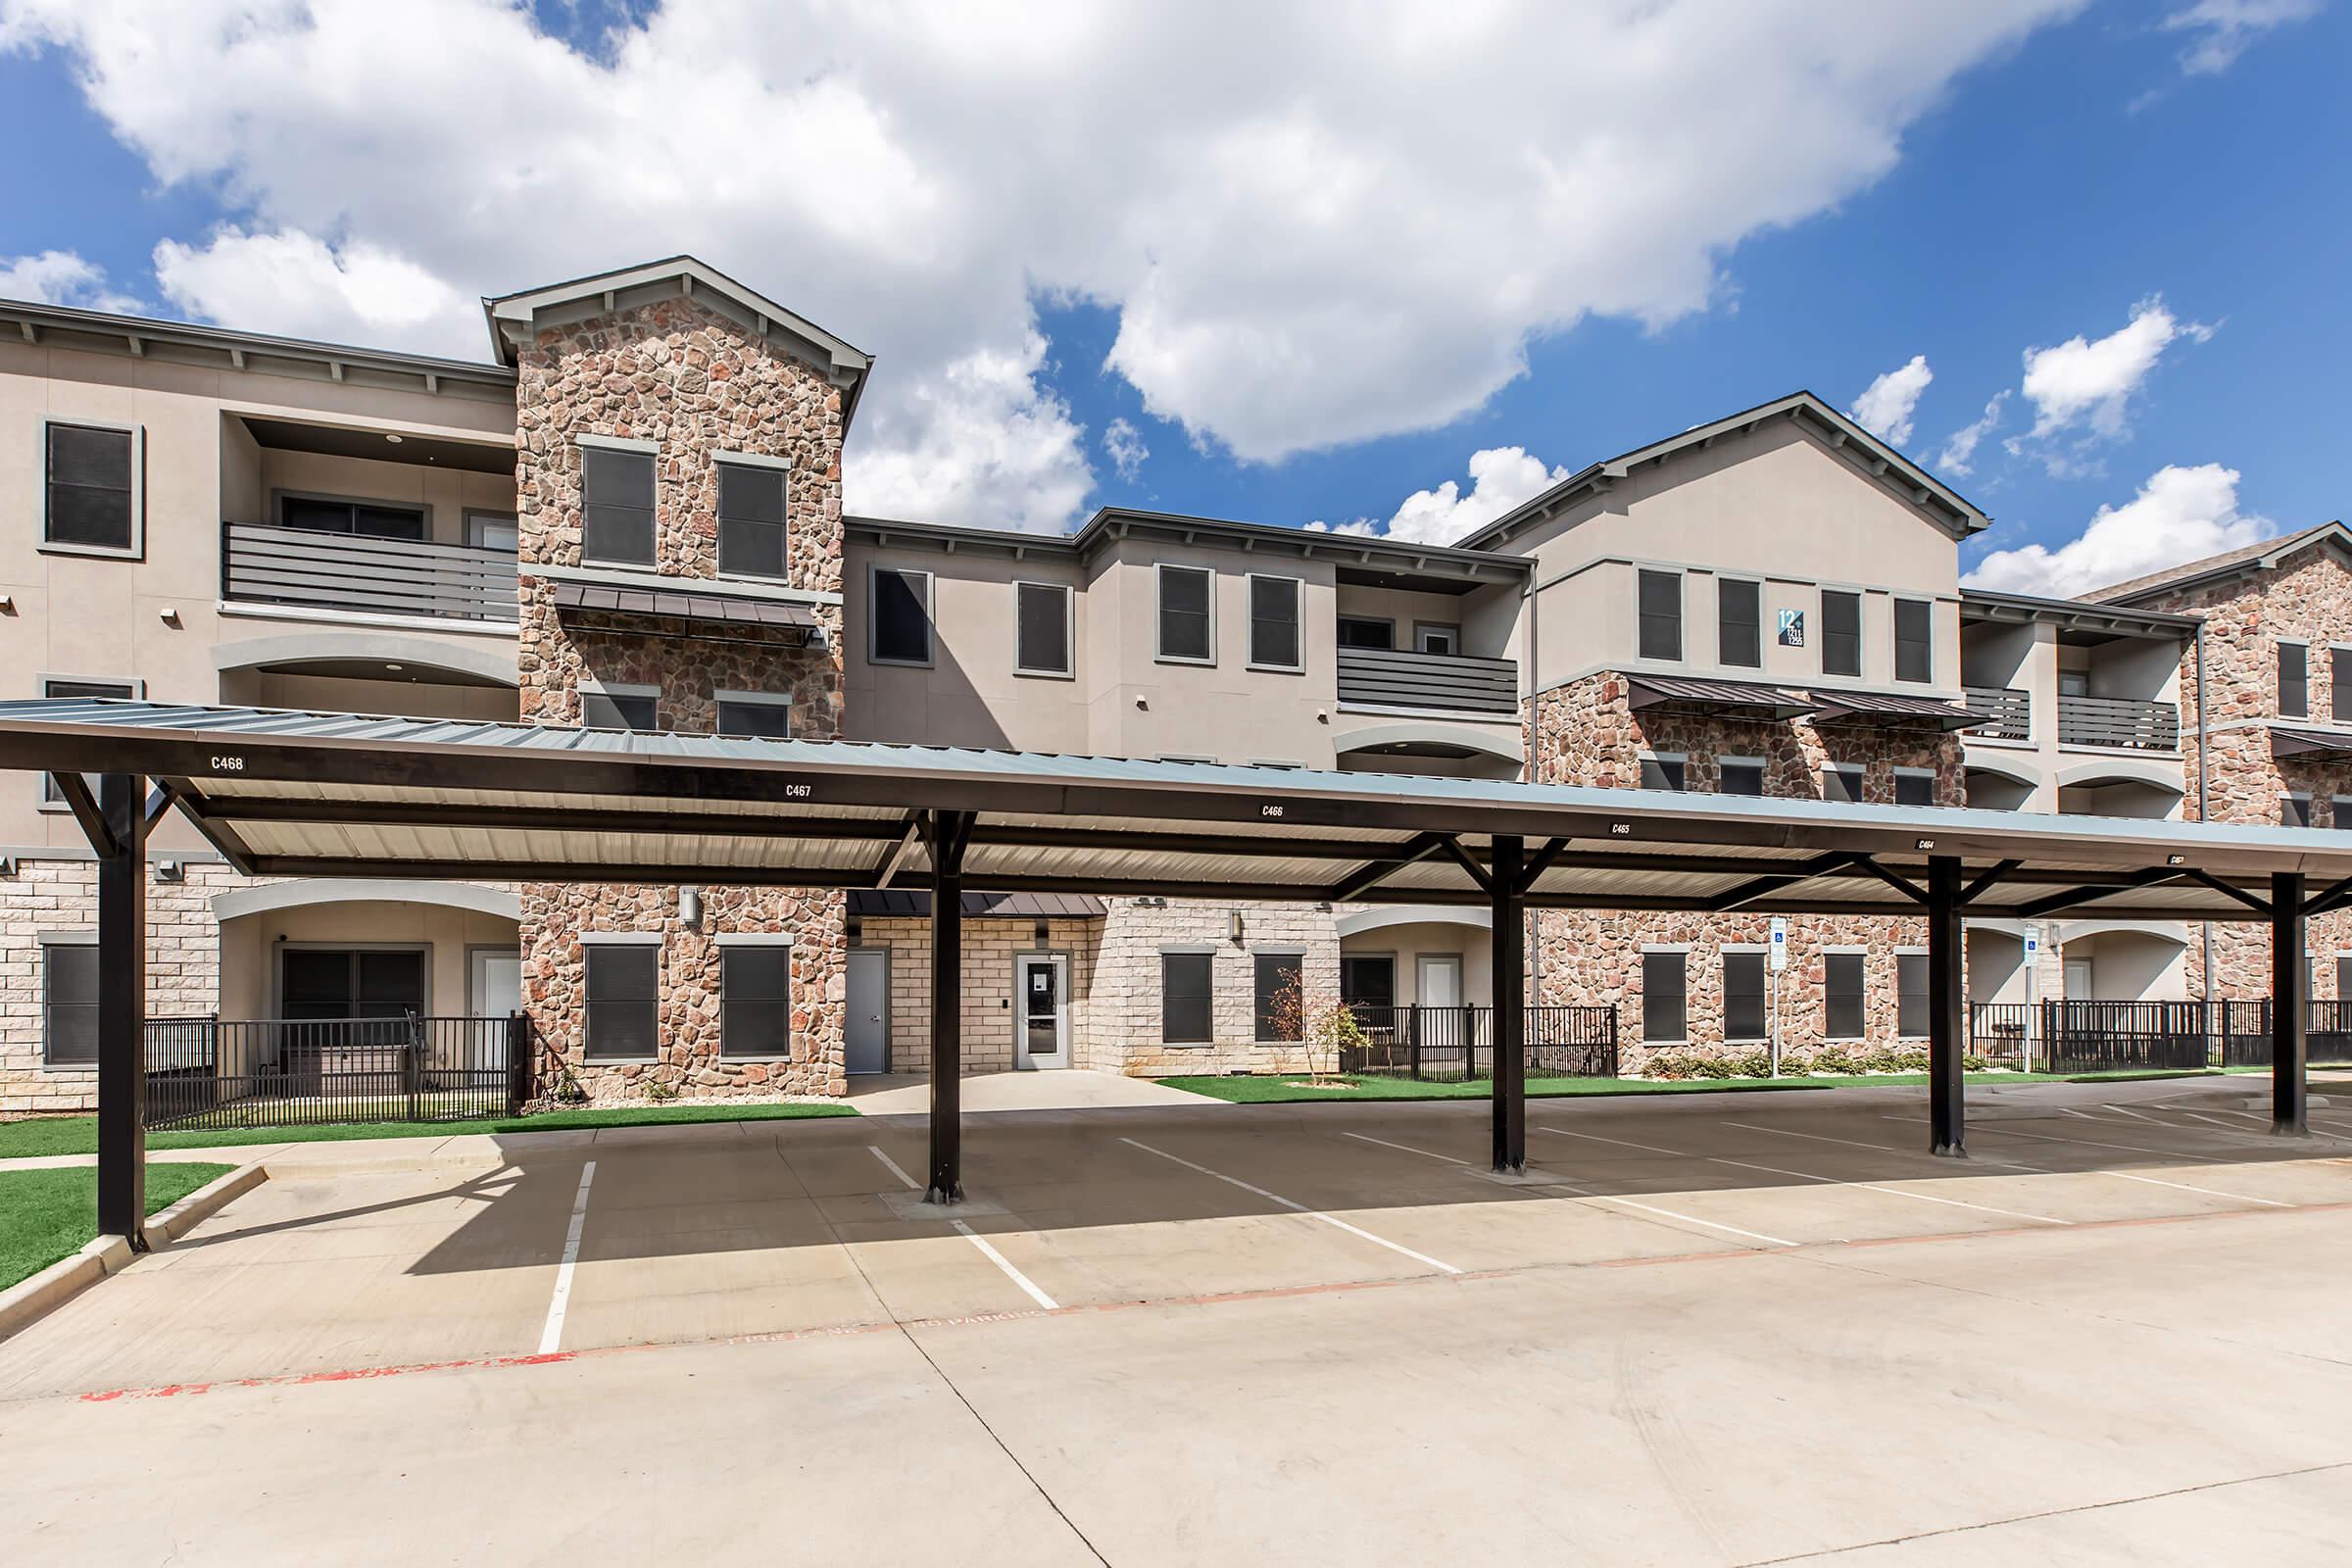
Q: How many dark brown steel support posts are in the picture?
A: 5